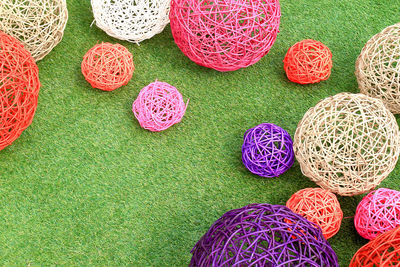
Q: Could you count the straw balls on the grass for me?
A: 14